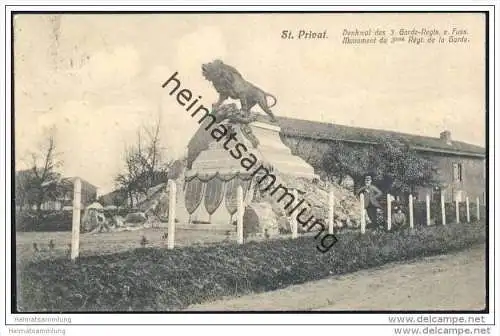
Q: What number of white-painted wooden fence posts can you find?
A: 13